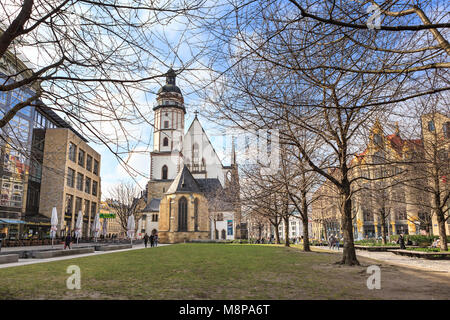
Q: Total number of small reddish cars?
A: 0